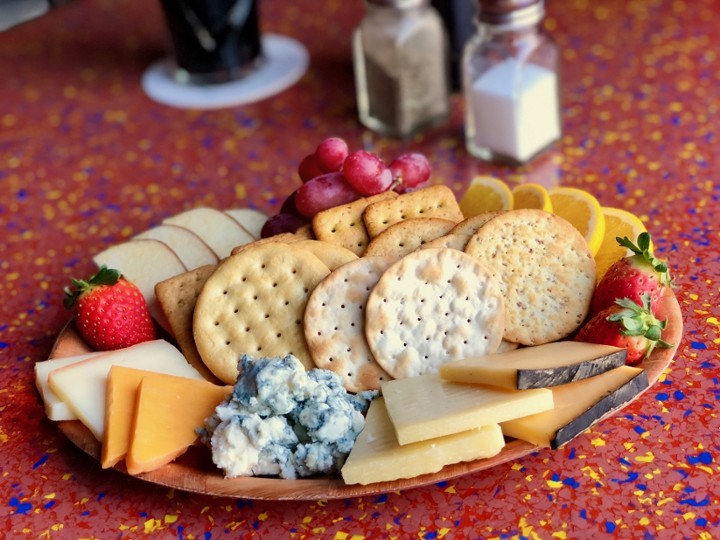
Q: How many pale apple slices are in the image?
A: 4